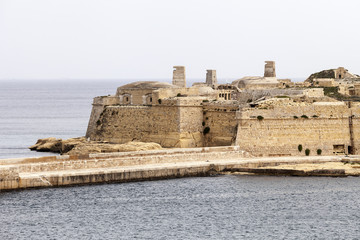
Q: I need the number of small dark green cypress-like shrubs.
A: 3